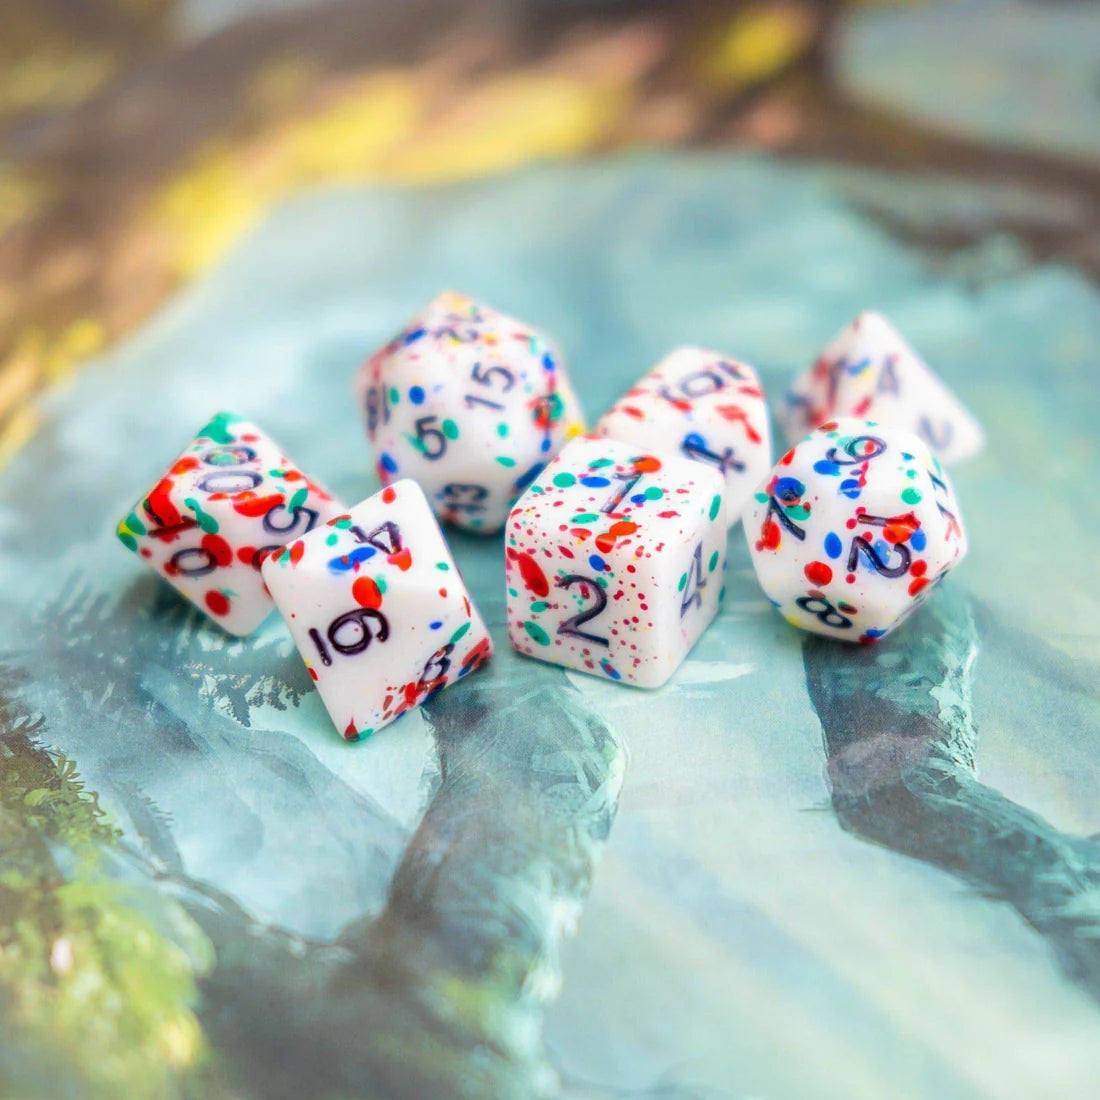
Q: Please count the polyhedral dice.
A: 7